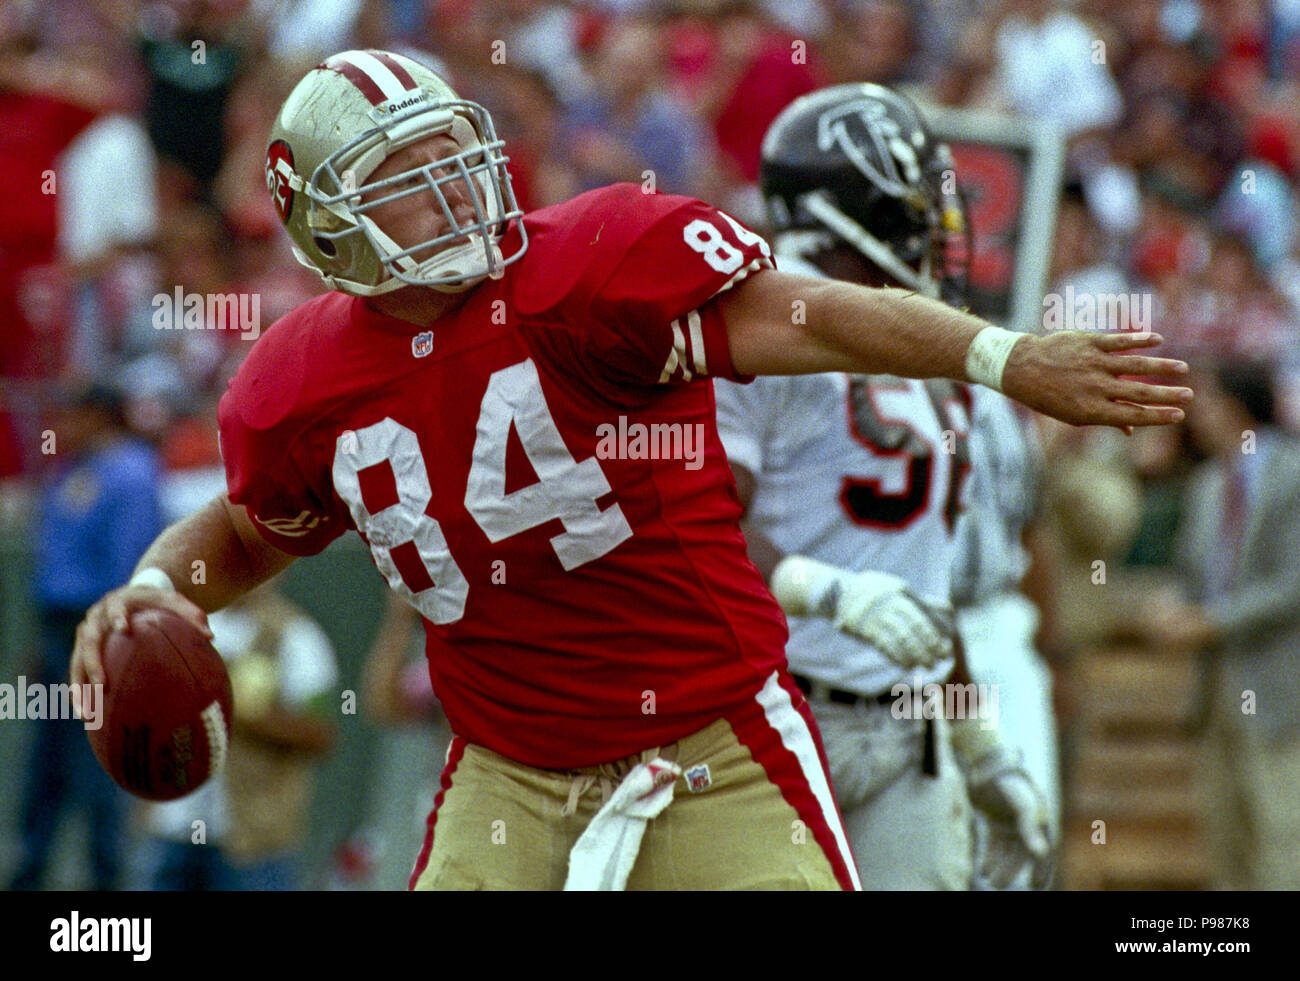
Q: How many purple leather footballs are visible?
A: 0